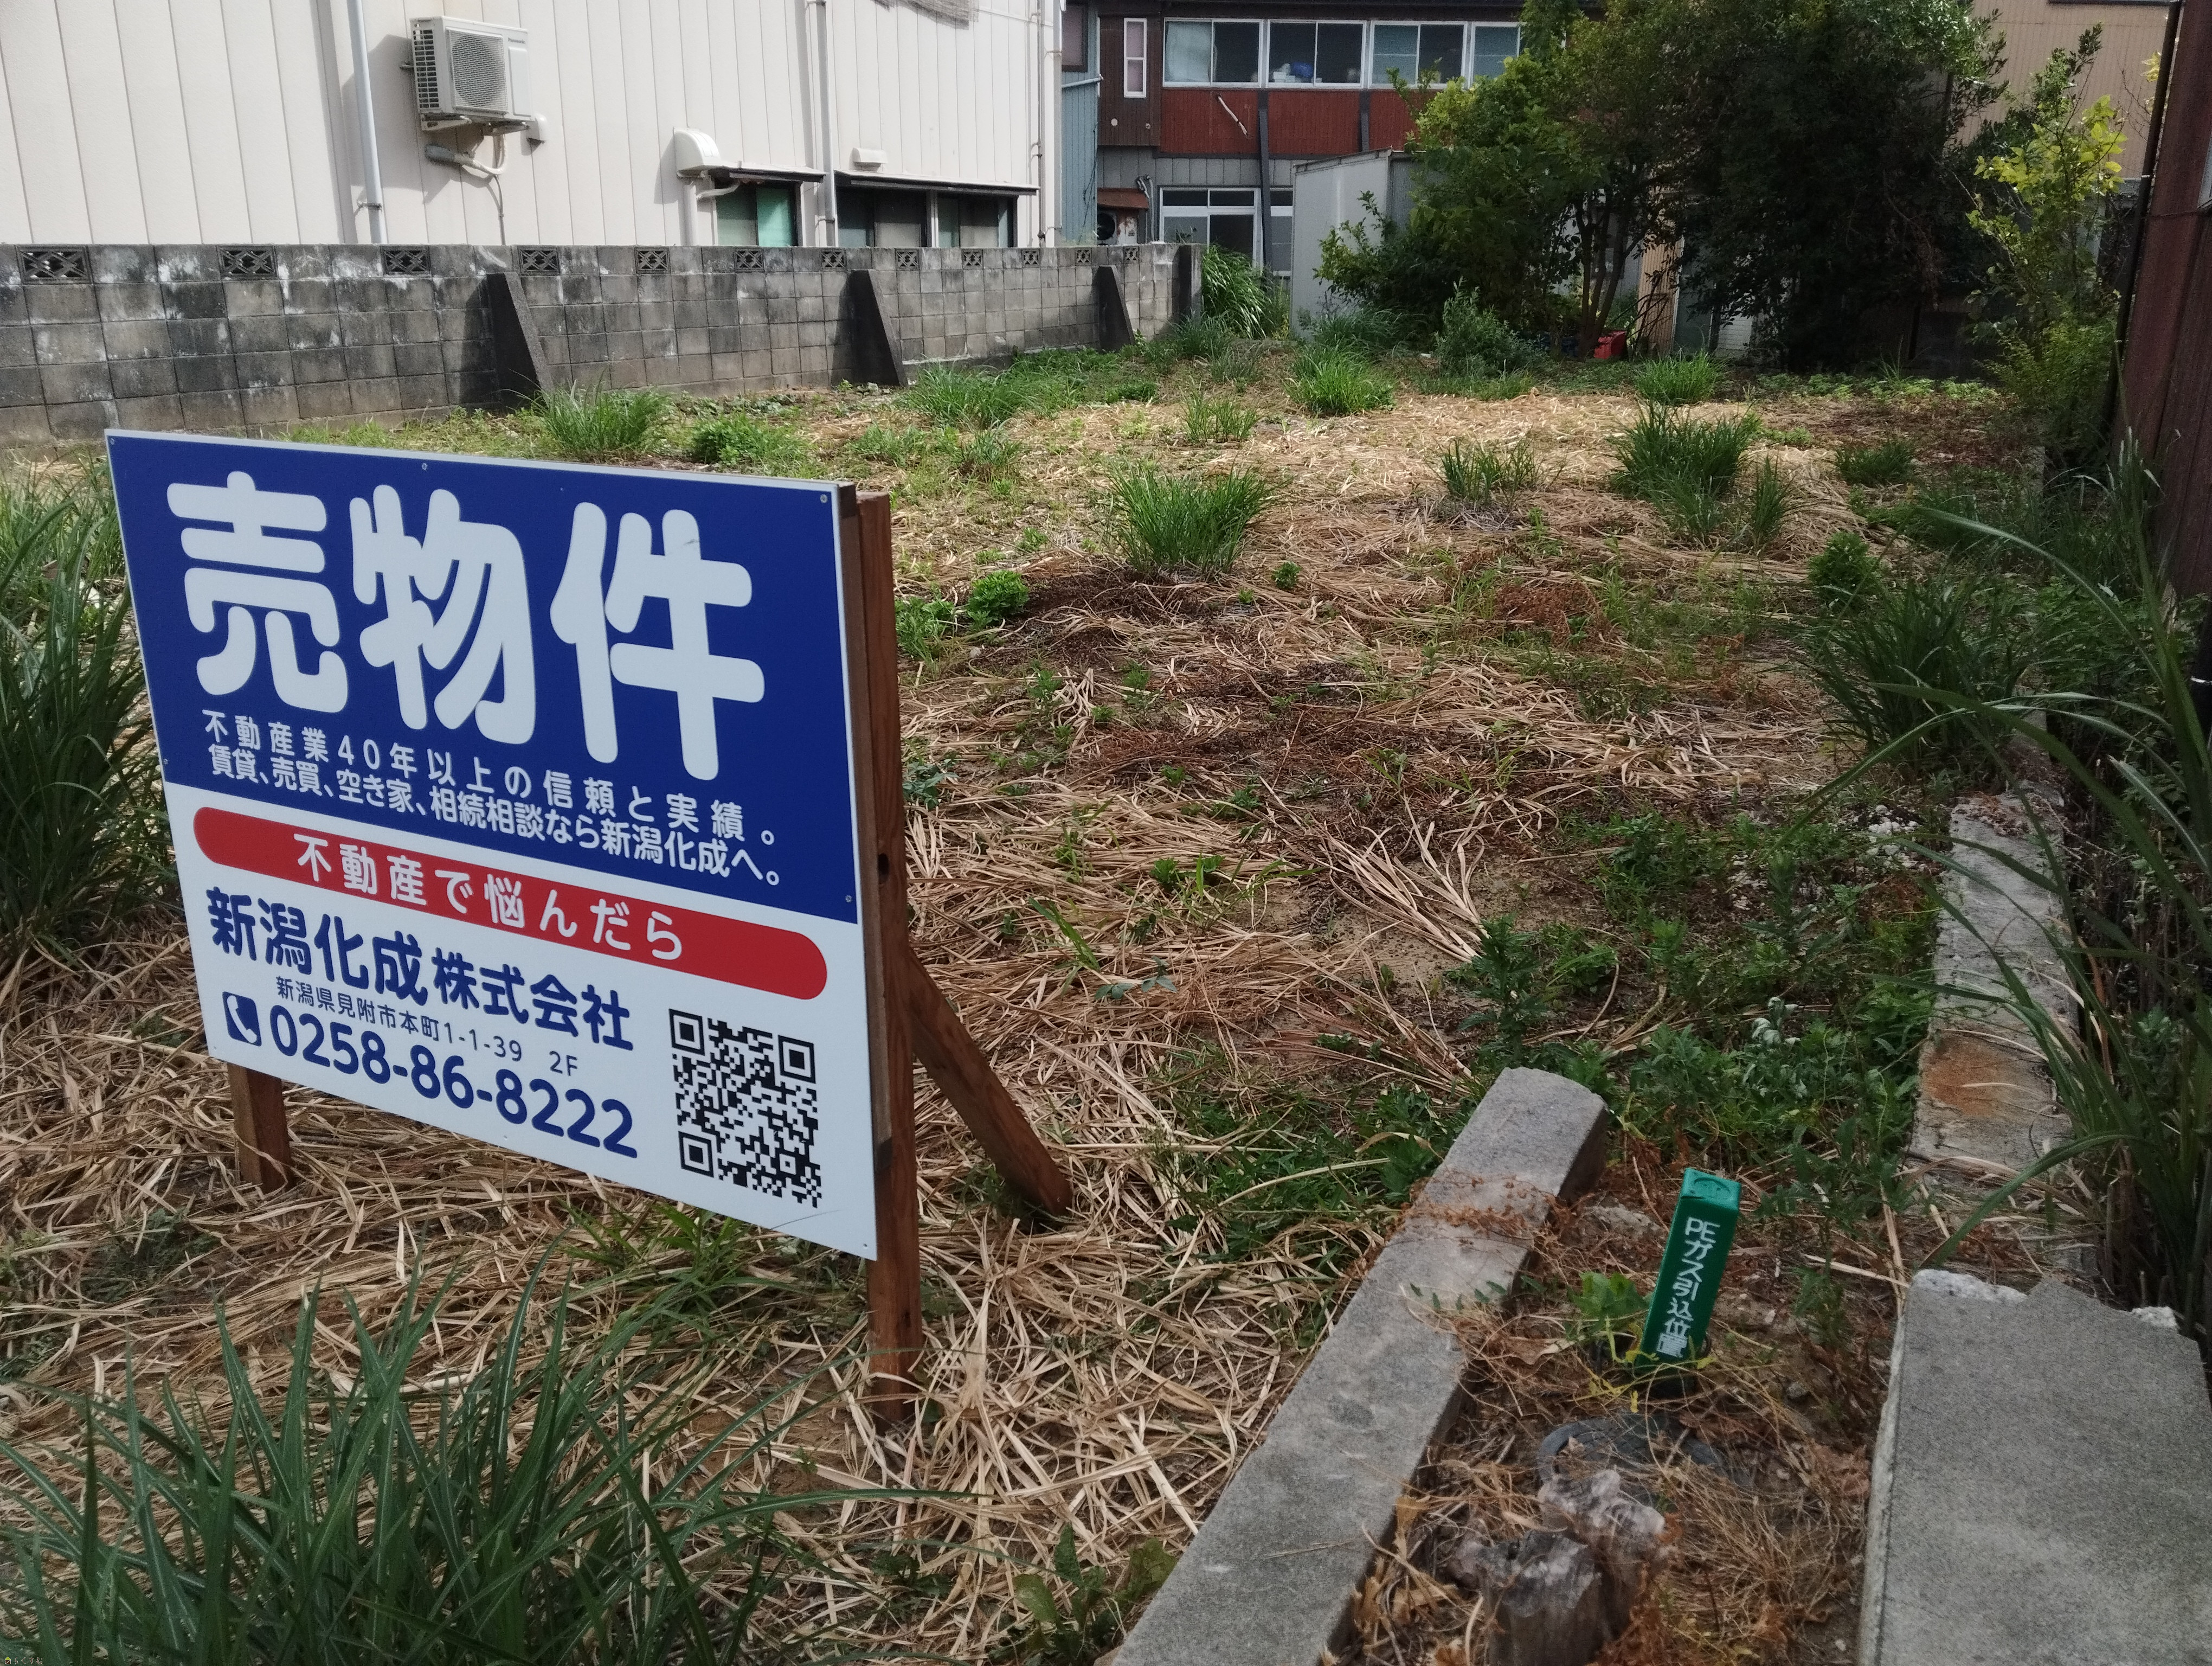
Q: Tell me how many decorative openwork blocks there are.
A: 12